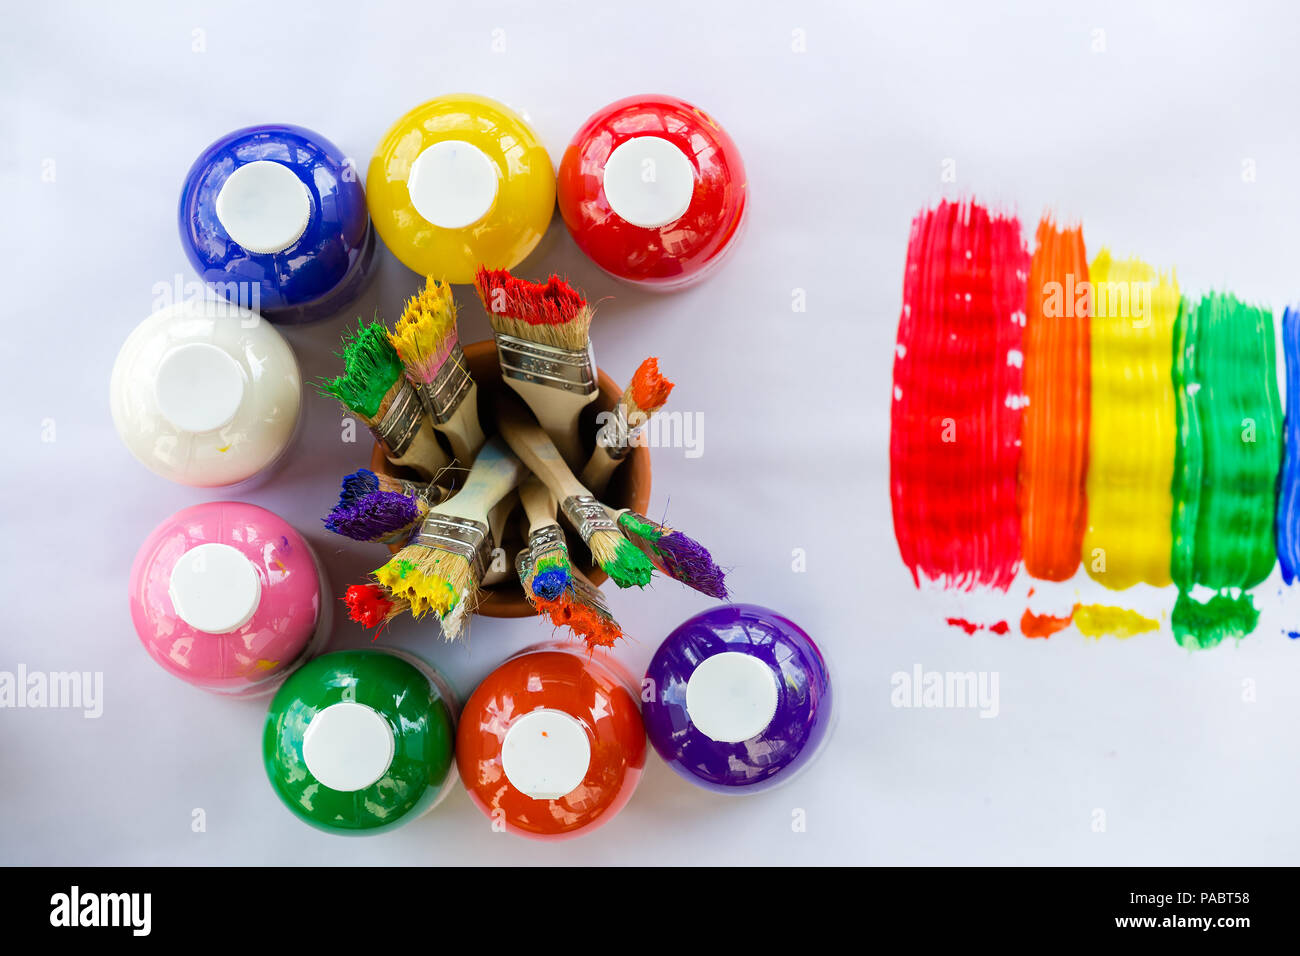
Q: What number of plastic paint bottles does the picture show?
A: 8